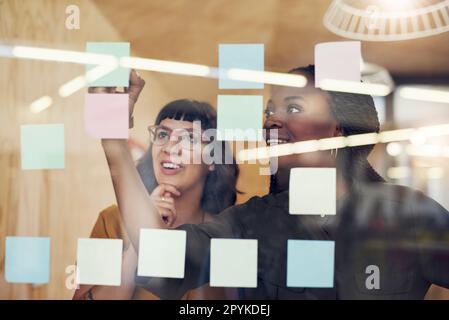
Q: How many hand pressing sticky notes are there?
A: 1